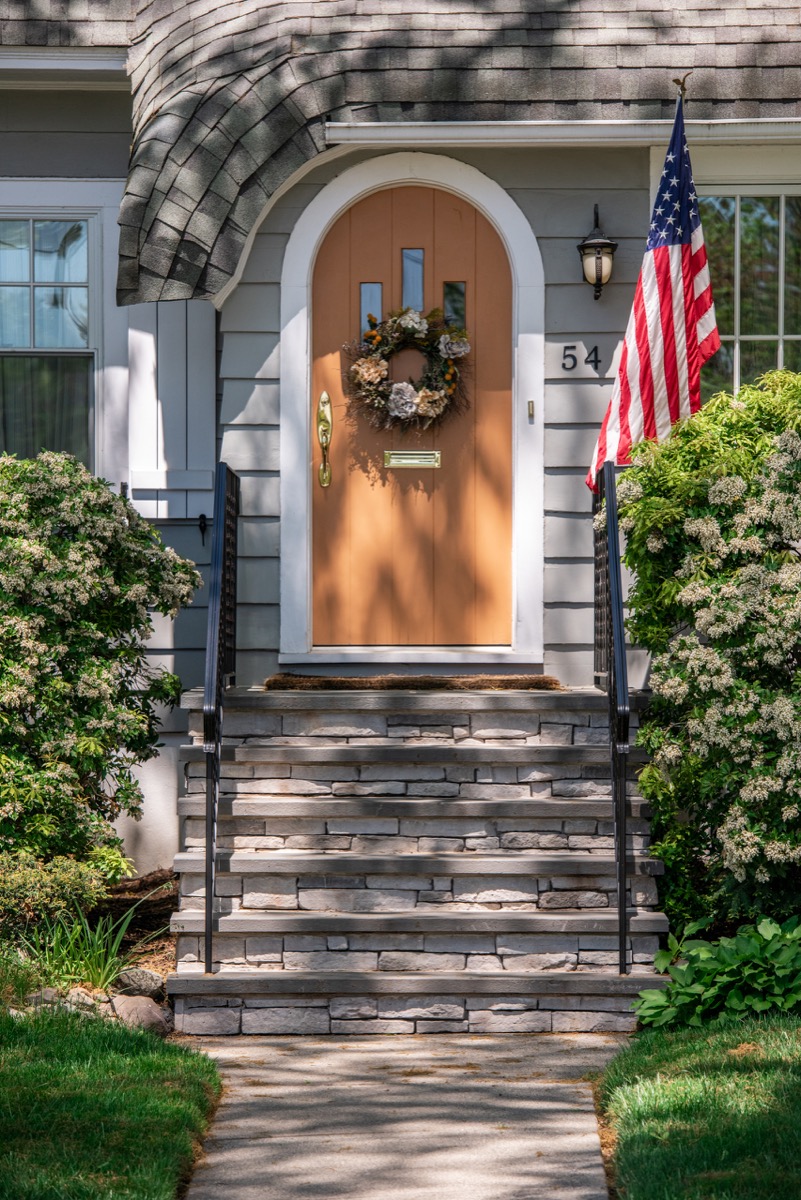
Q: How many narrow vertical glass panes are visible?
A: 3